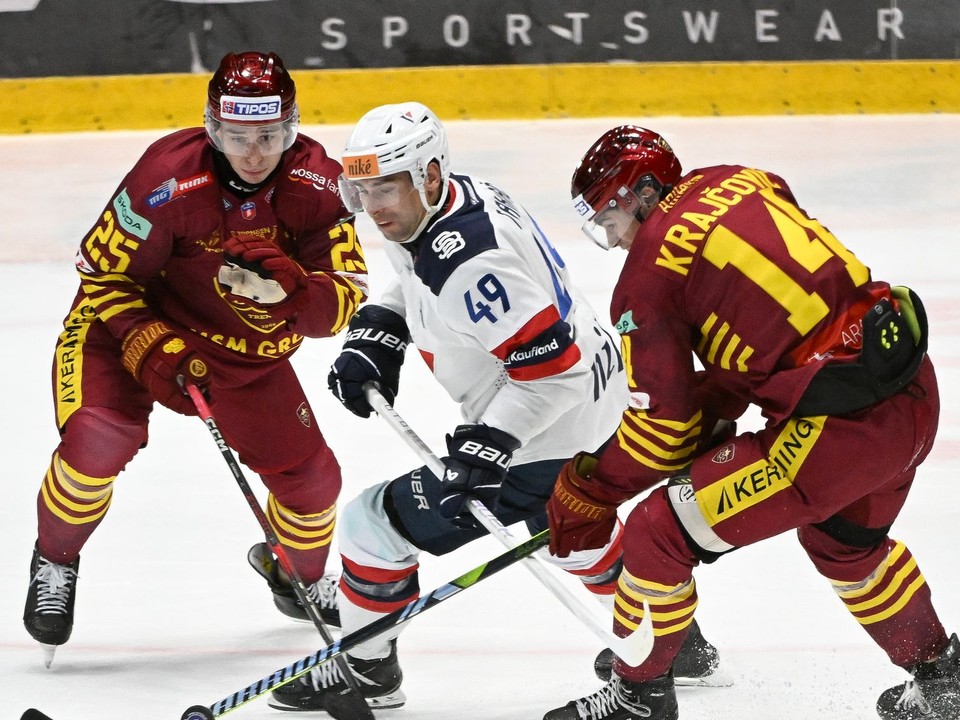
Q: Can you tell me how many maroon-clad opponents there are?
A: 2